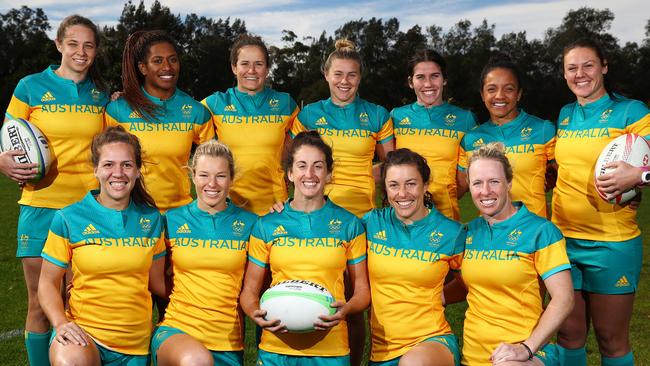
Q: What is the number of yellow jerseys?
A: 12